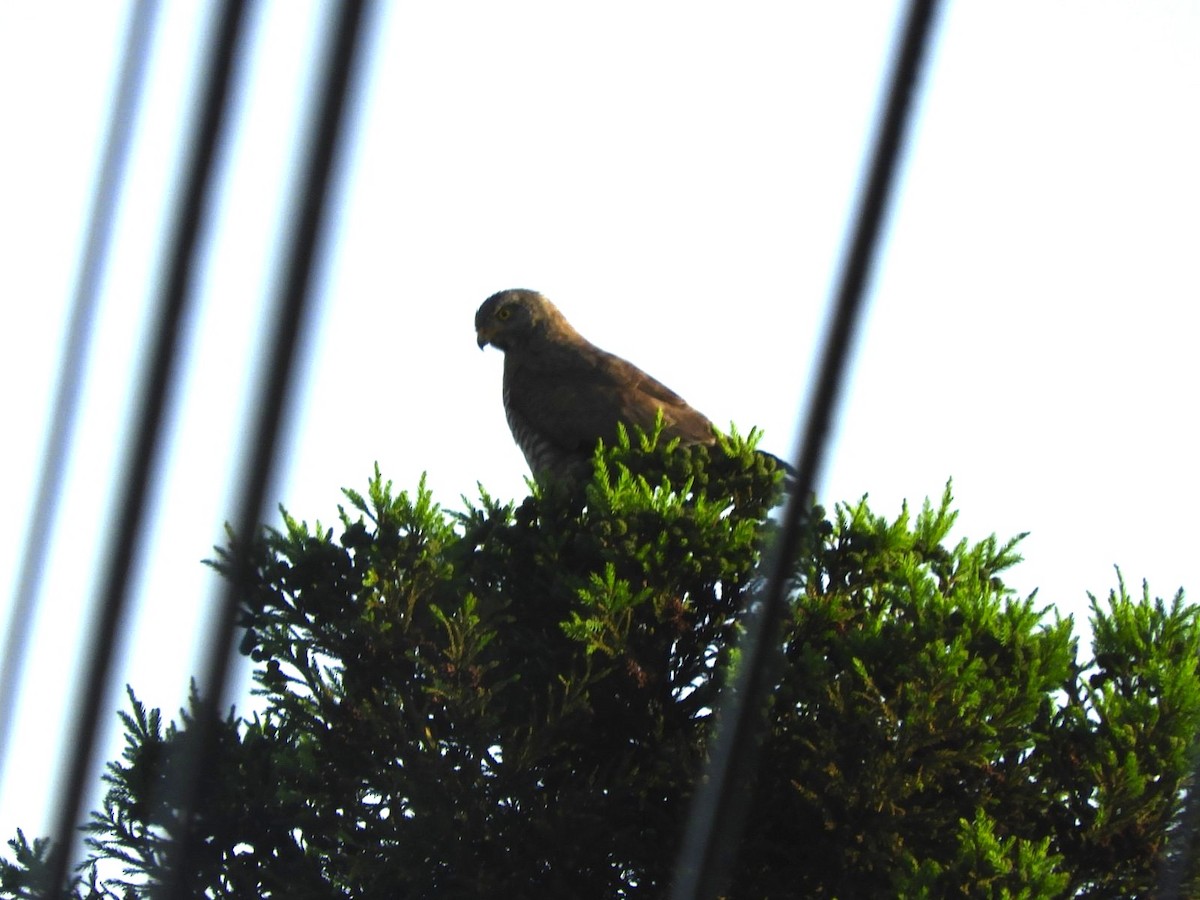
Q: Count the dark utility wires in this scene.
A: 4